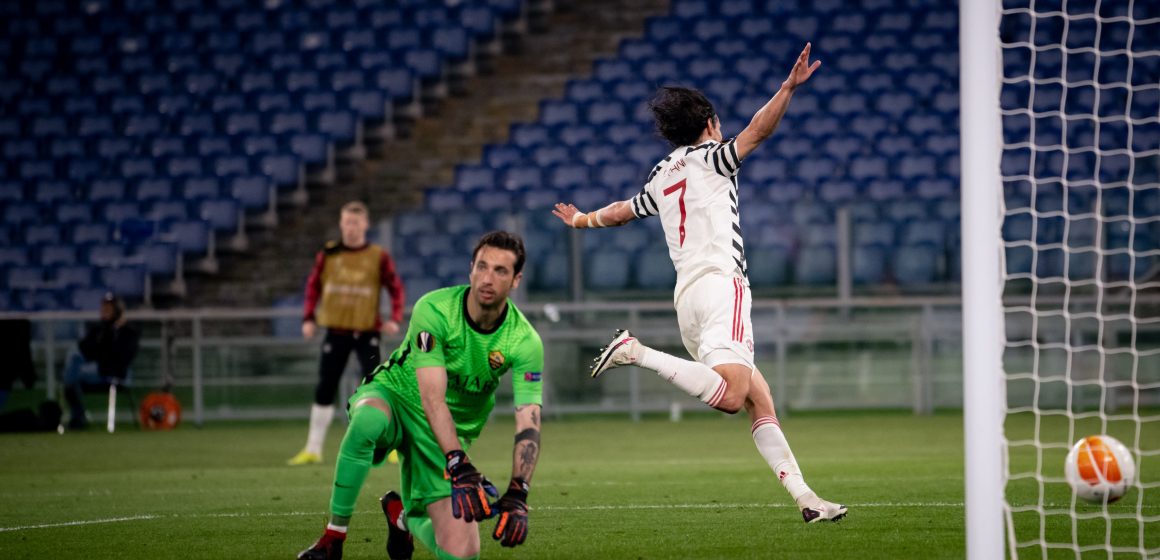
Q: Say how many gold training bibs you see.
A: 1